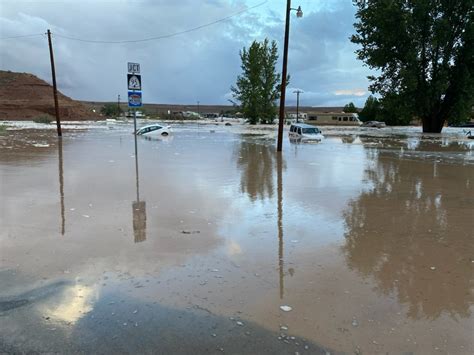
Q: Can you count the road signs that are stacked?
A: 3